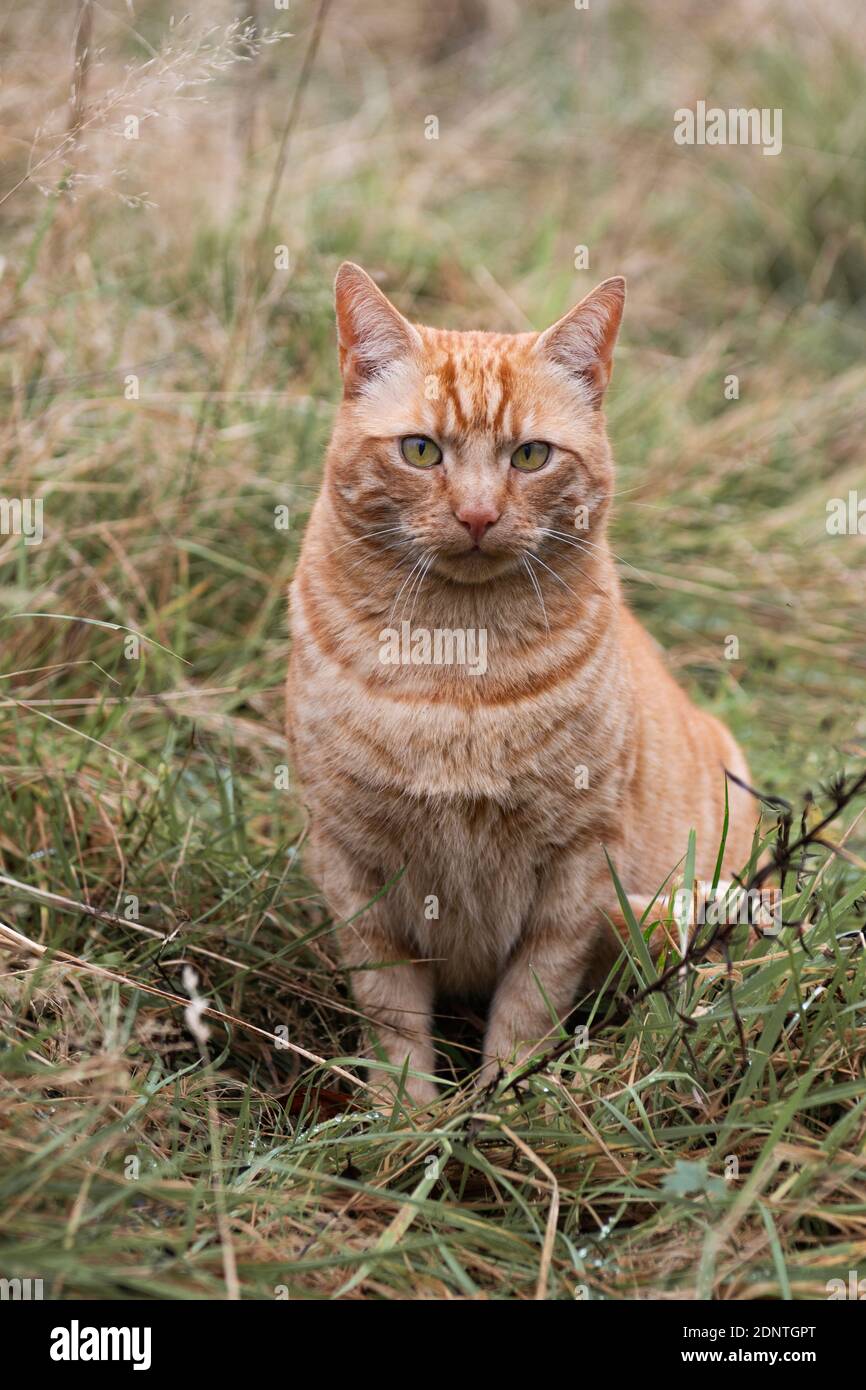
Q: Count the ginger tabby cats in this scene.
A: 1